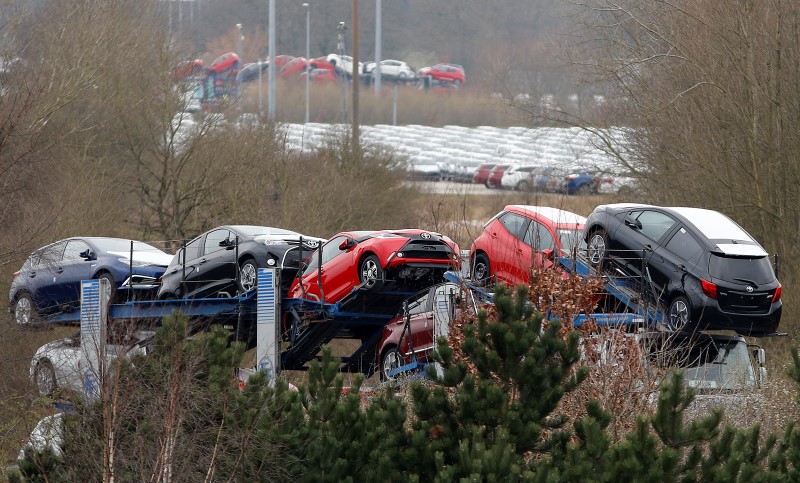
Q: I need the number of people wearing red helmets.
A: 0